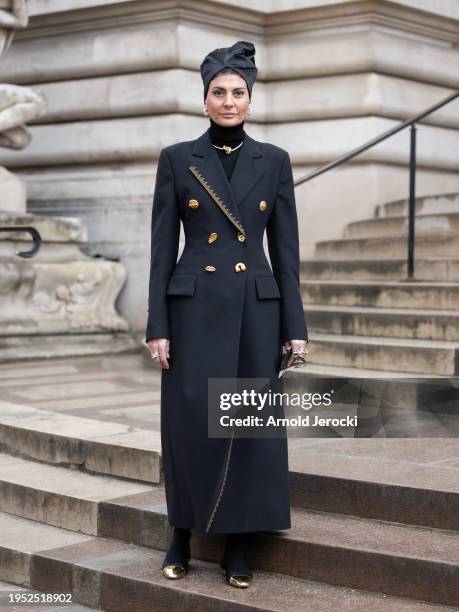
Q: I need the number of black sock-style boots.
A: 2